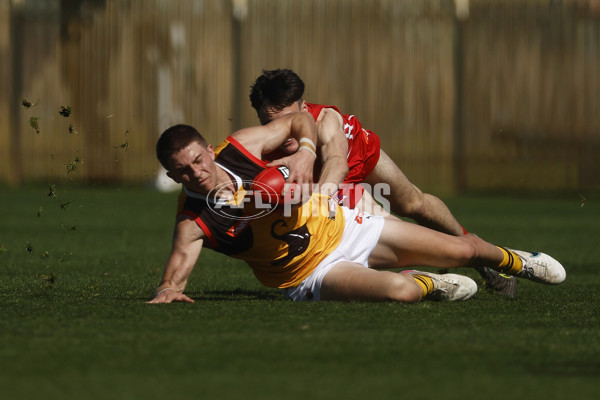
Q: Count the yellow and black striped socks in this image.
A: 2